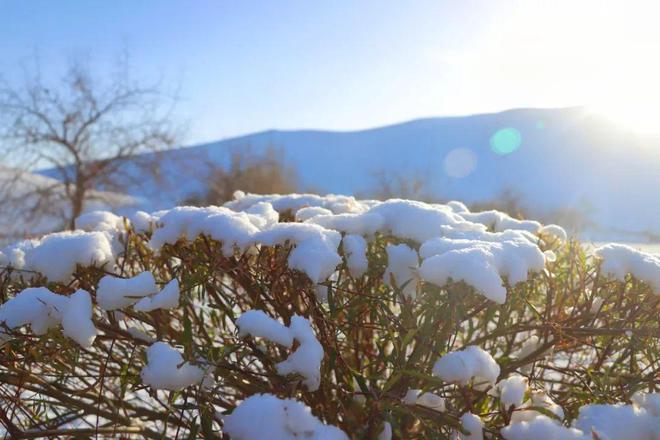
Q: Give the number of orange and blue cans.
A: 0